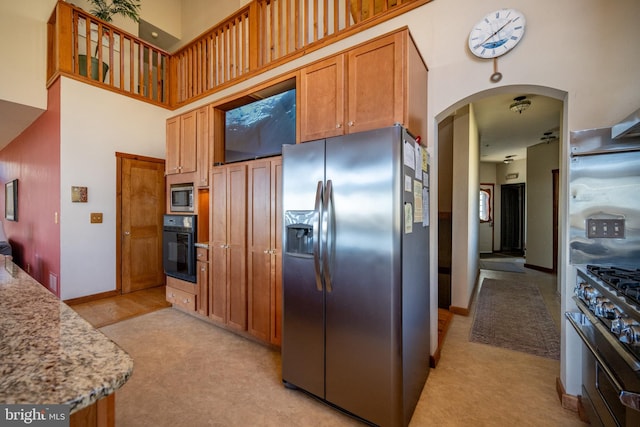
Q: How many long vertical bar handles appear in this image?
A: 2